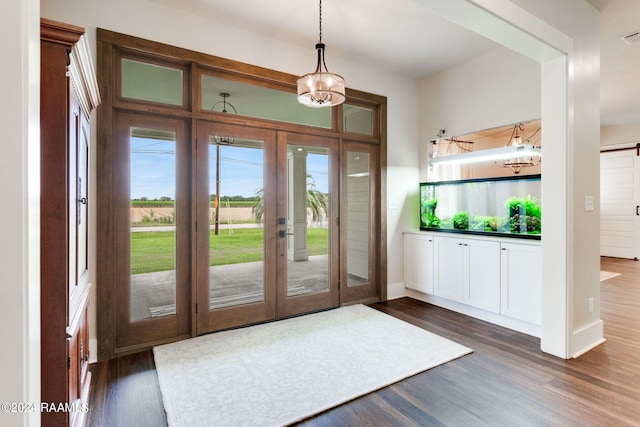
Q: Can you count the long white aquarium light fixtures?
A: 1